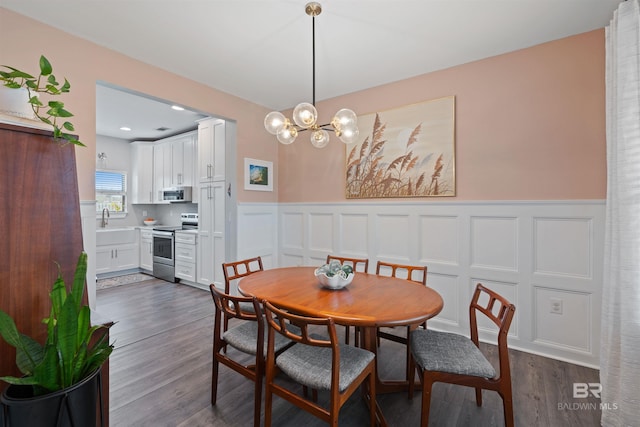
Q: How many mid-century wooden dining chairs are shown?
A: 6